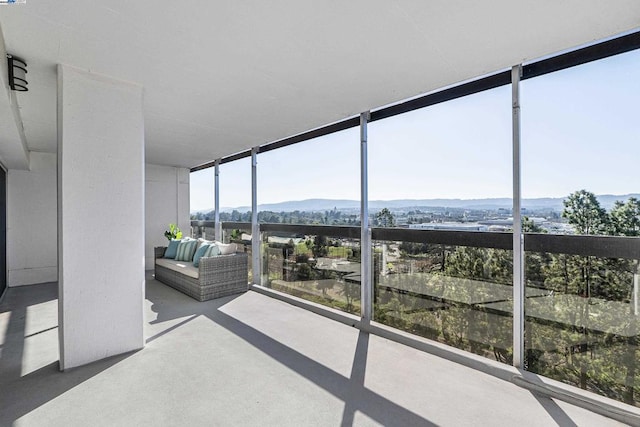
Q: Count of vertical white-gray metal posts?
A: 4